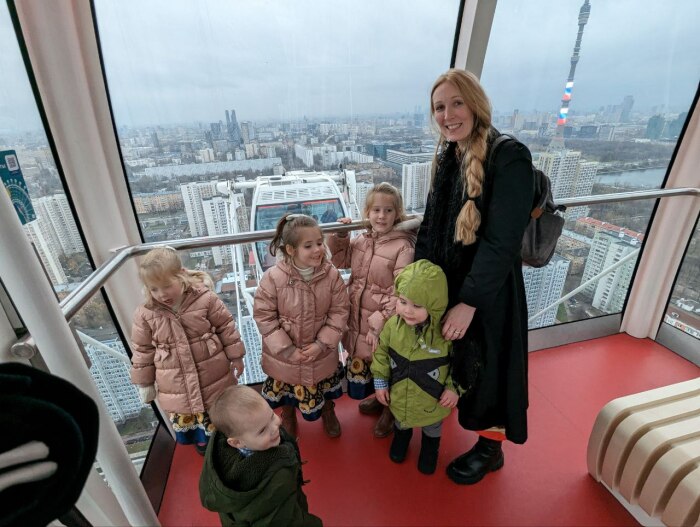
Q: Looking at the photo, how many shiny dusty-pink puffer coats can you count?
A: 3